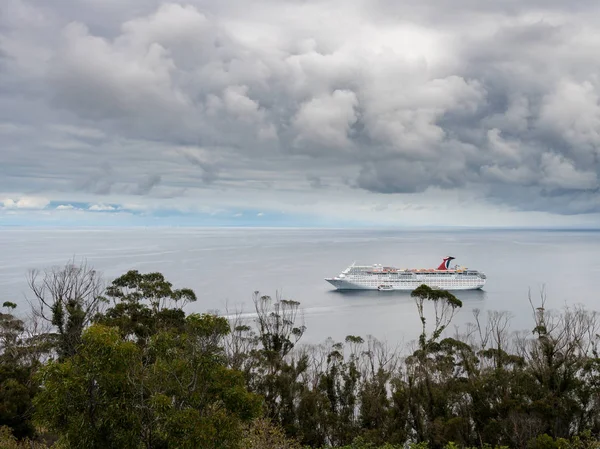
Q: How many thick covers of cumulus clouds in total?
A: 1